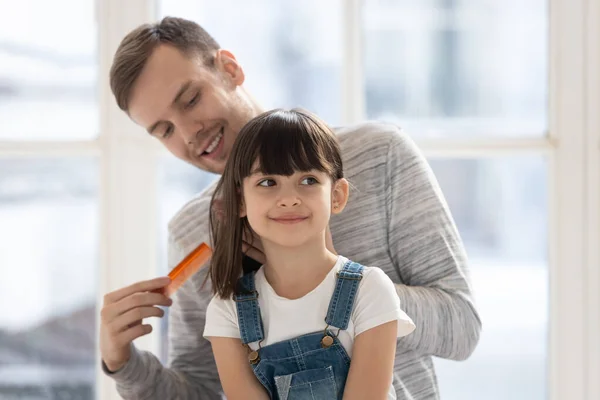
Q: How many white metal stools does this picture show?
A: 0